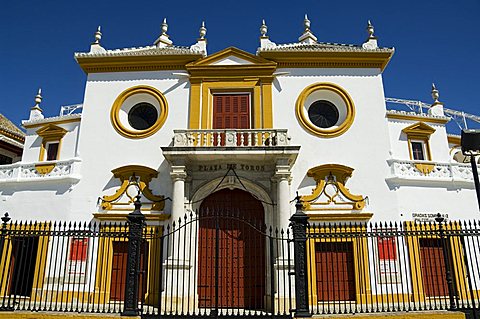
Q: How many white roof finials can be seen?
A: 8